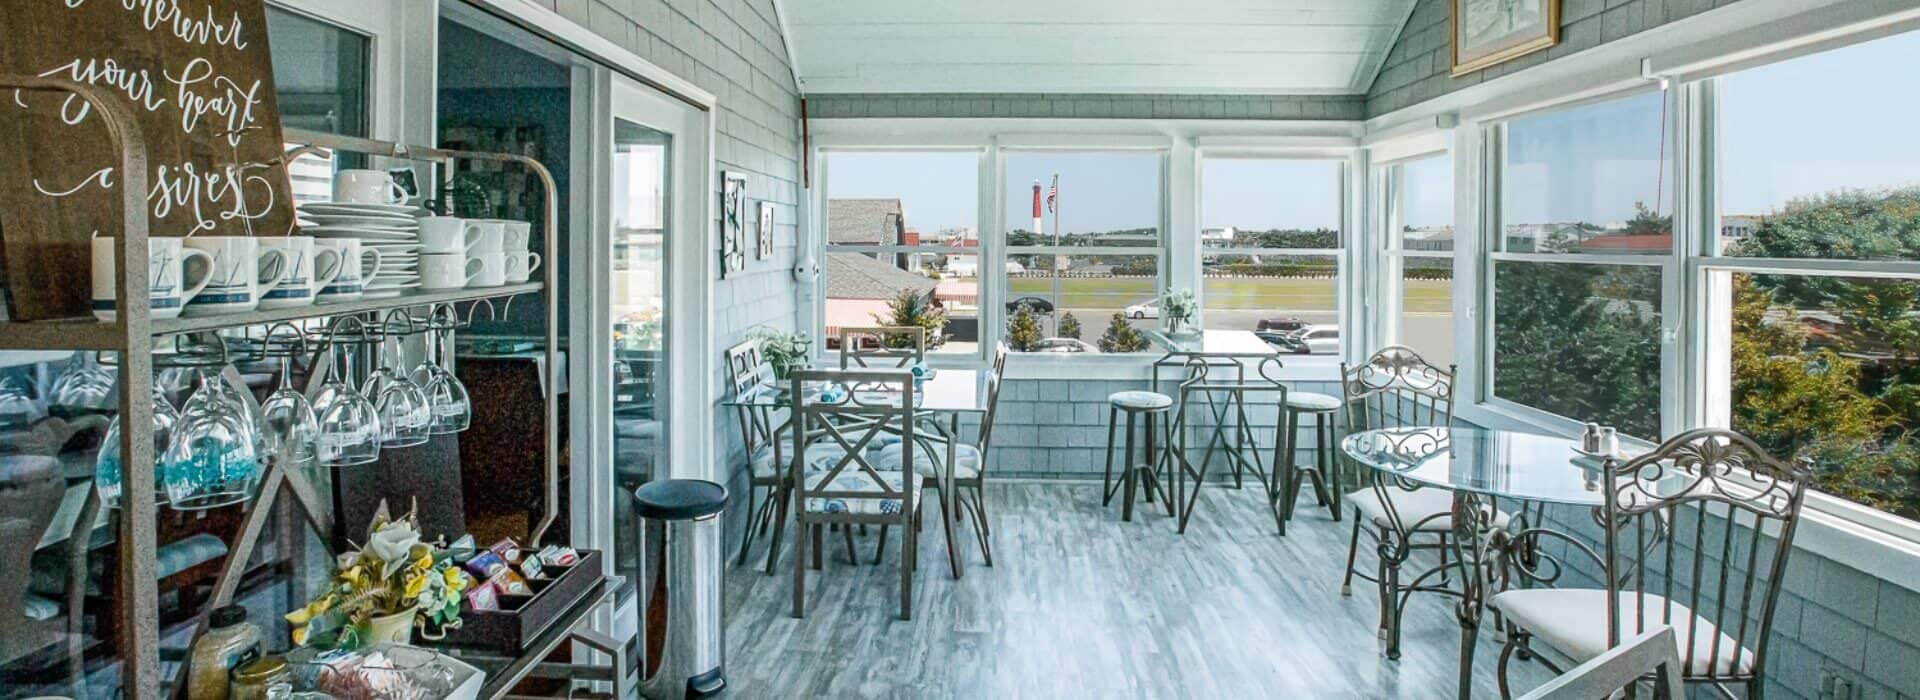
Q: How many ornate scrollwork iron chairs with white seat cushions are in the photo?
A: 2